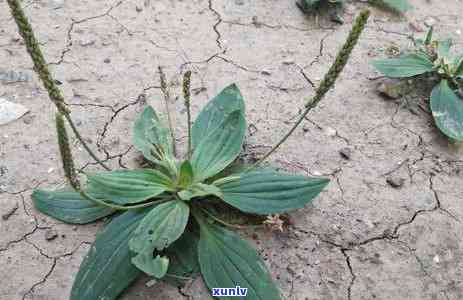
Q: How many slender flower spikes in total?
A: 5